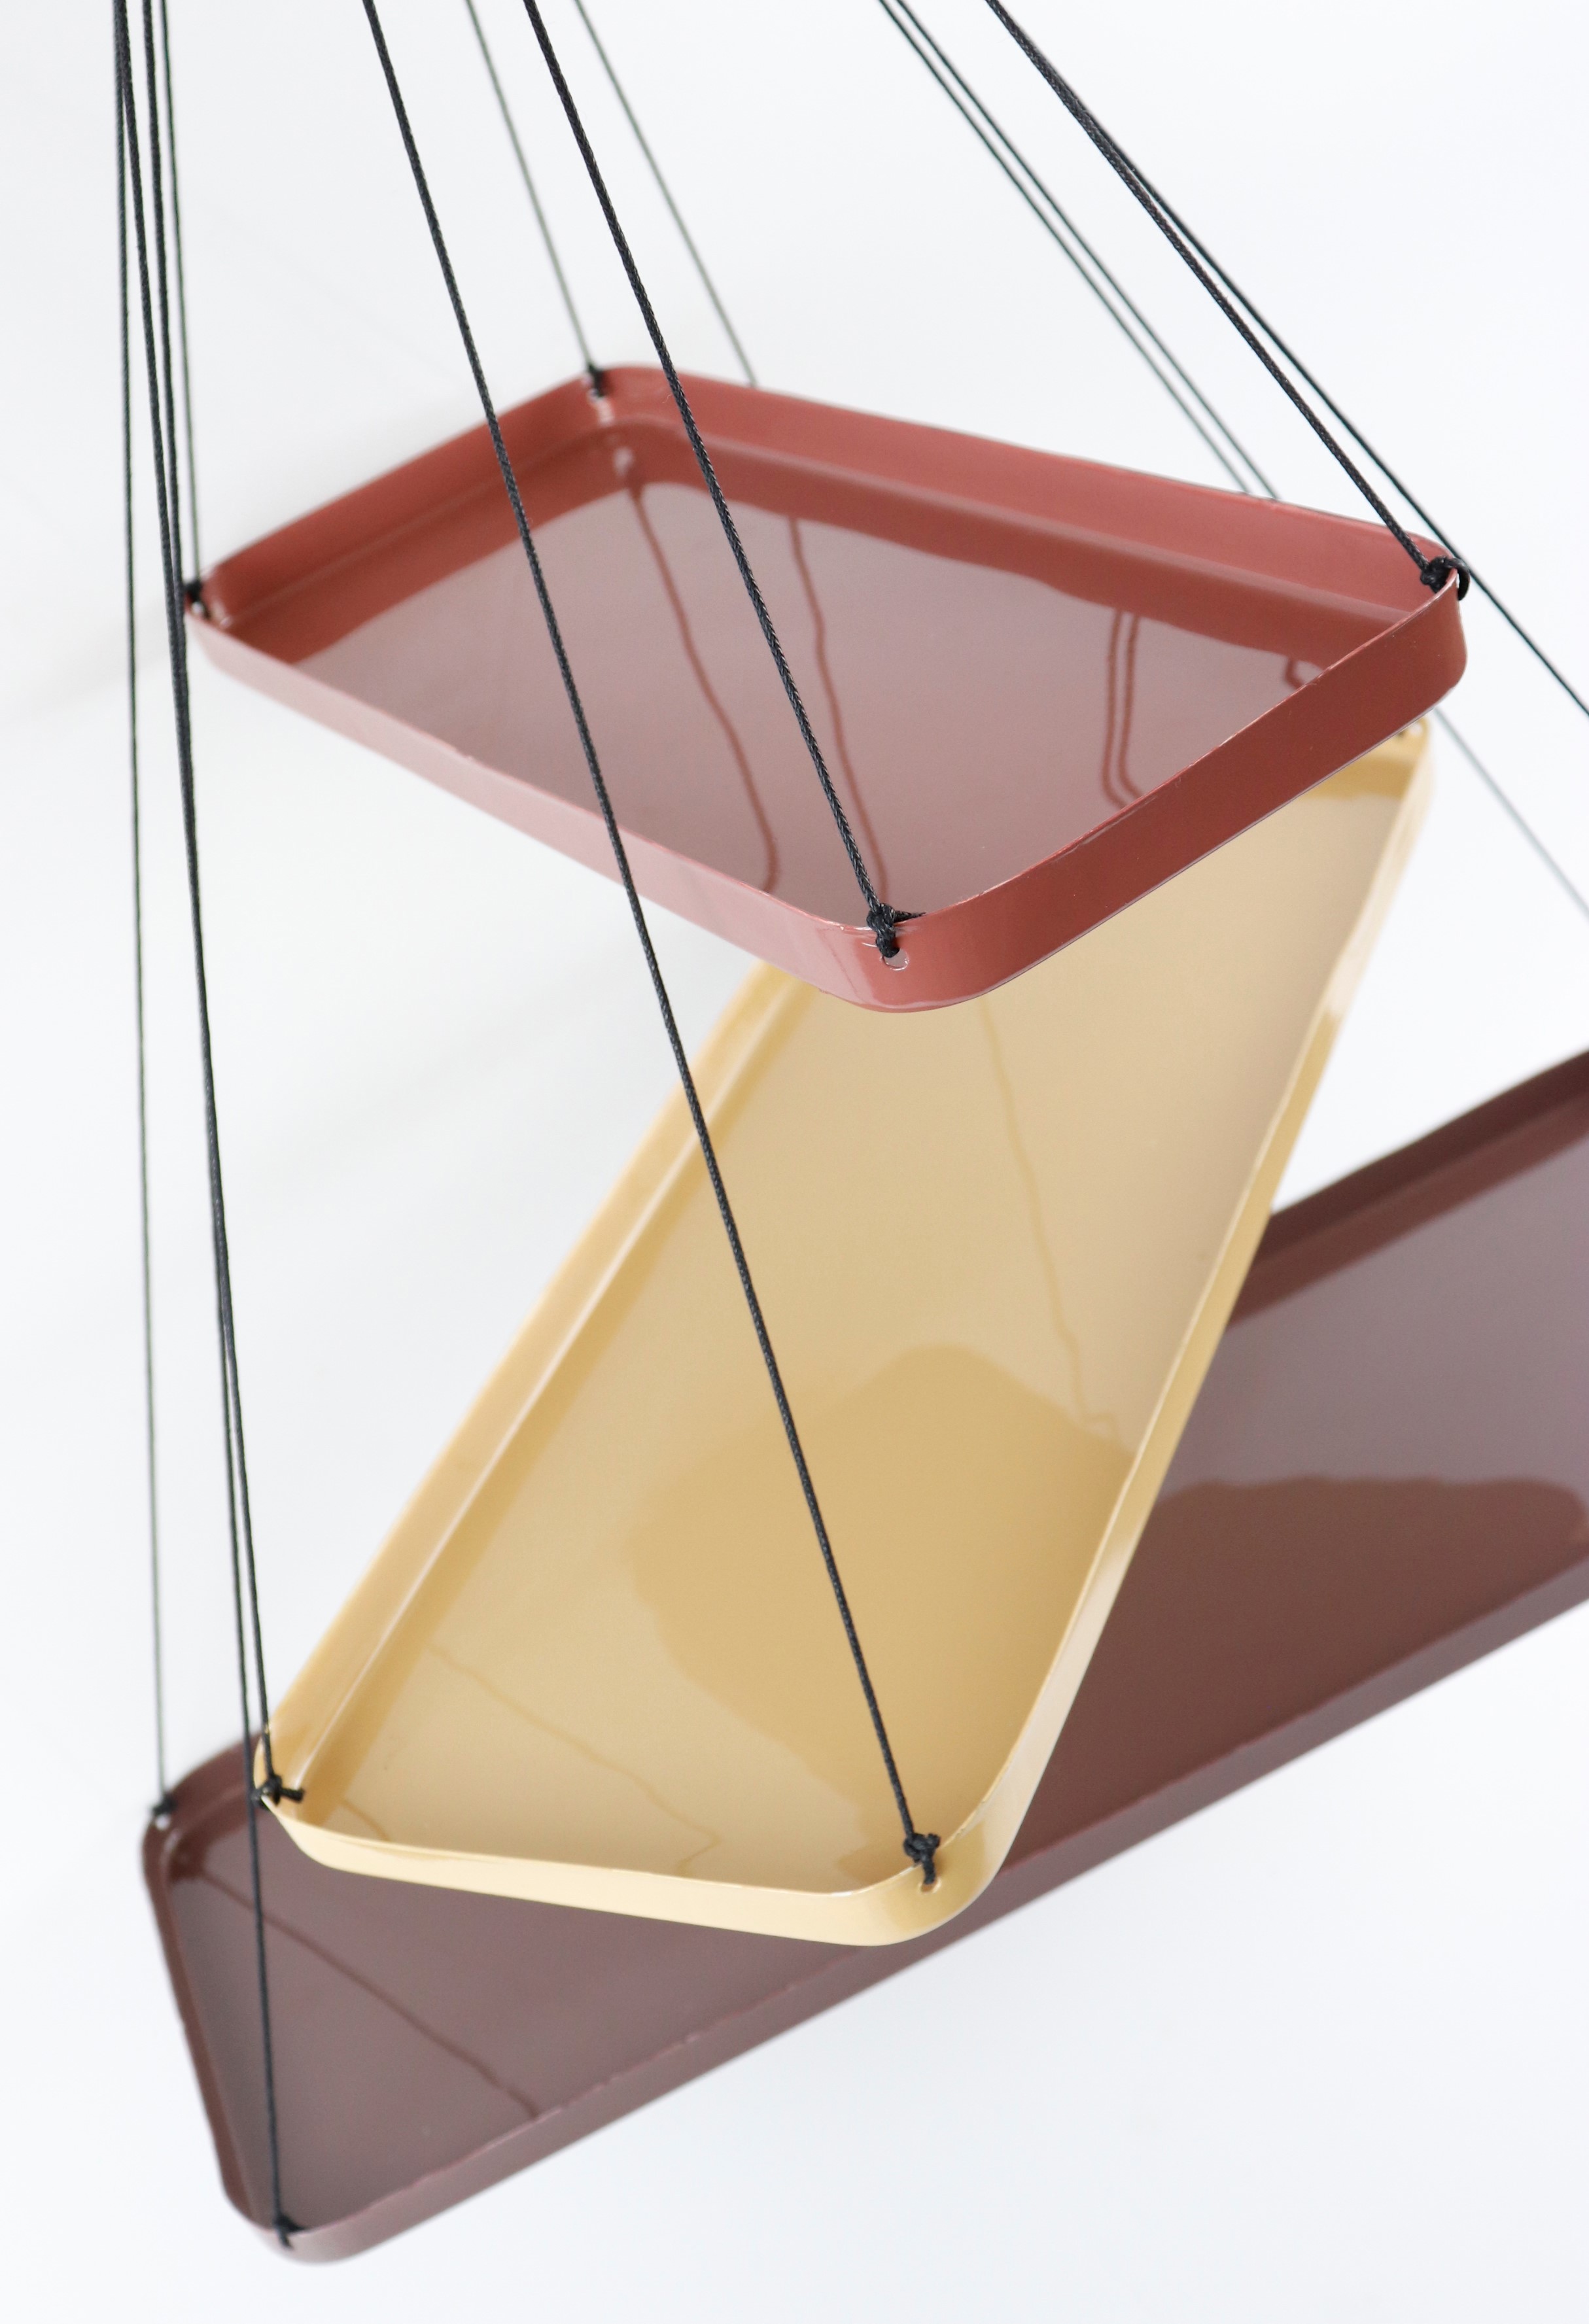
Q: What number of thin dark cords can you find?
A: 12